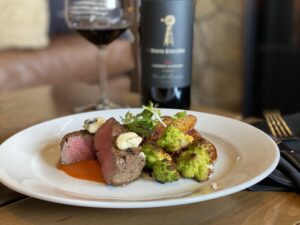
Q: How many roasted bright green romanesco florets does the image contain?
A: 4